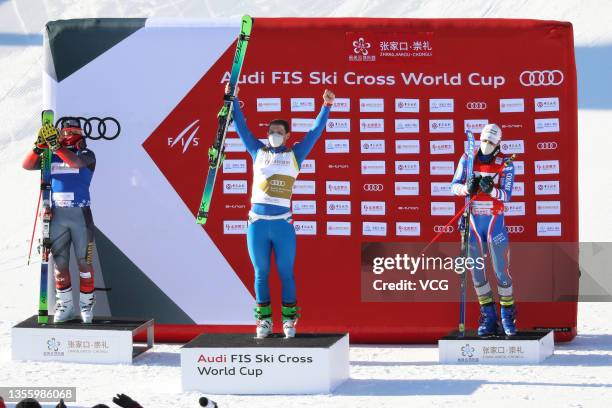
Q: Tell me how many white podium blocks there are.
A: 3